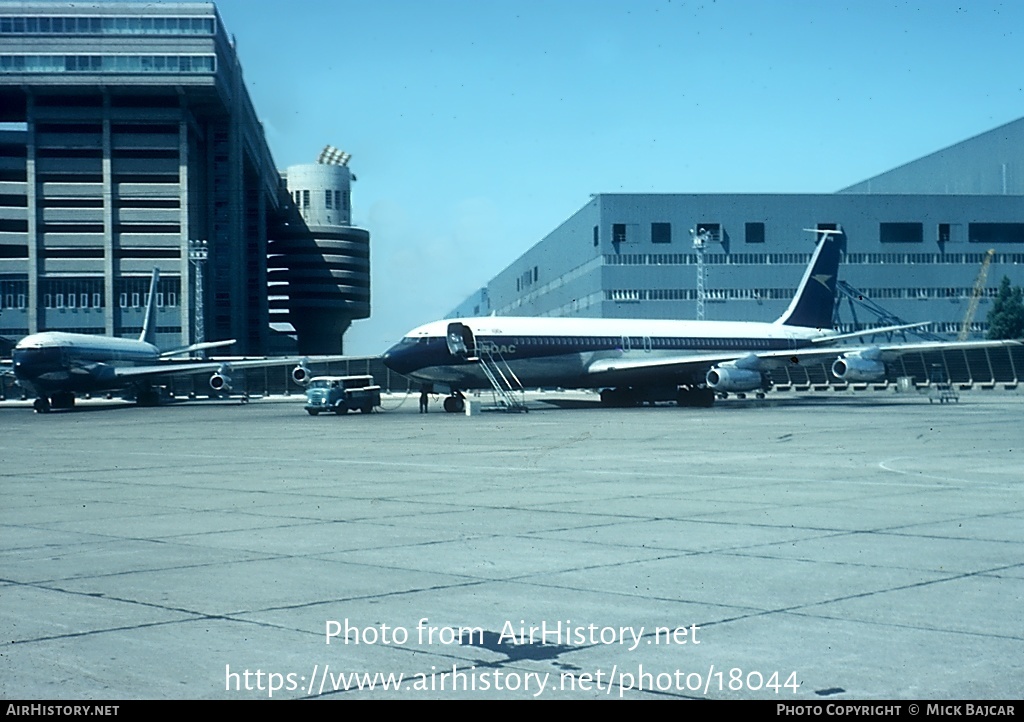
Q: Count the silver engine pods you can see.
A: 4